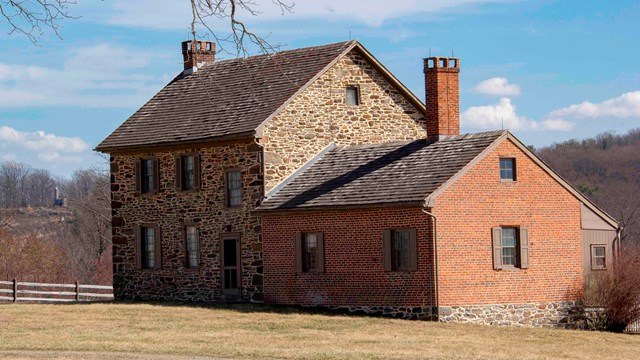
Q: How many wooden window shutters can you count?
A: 12